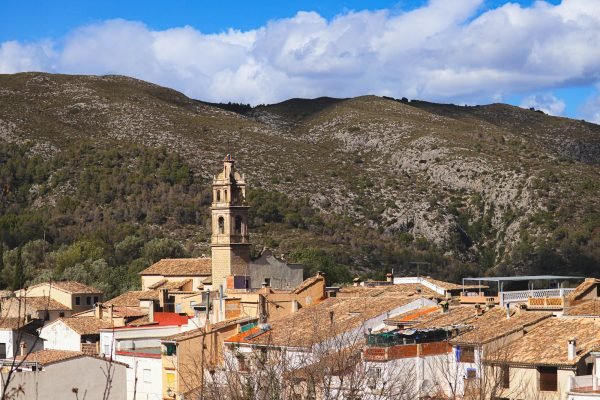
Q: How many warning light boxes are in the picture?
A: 0